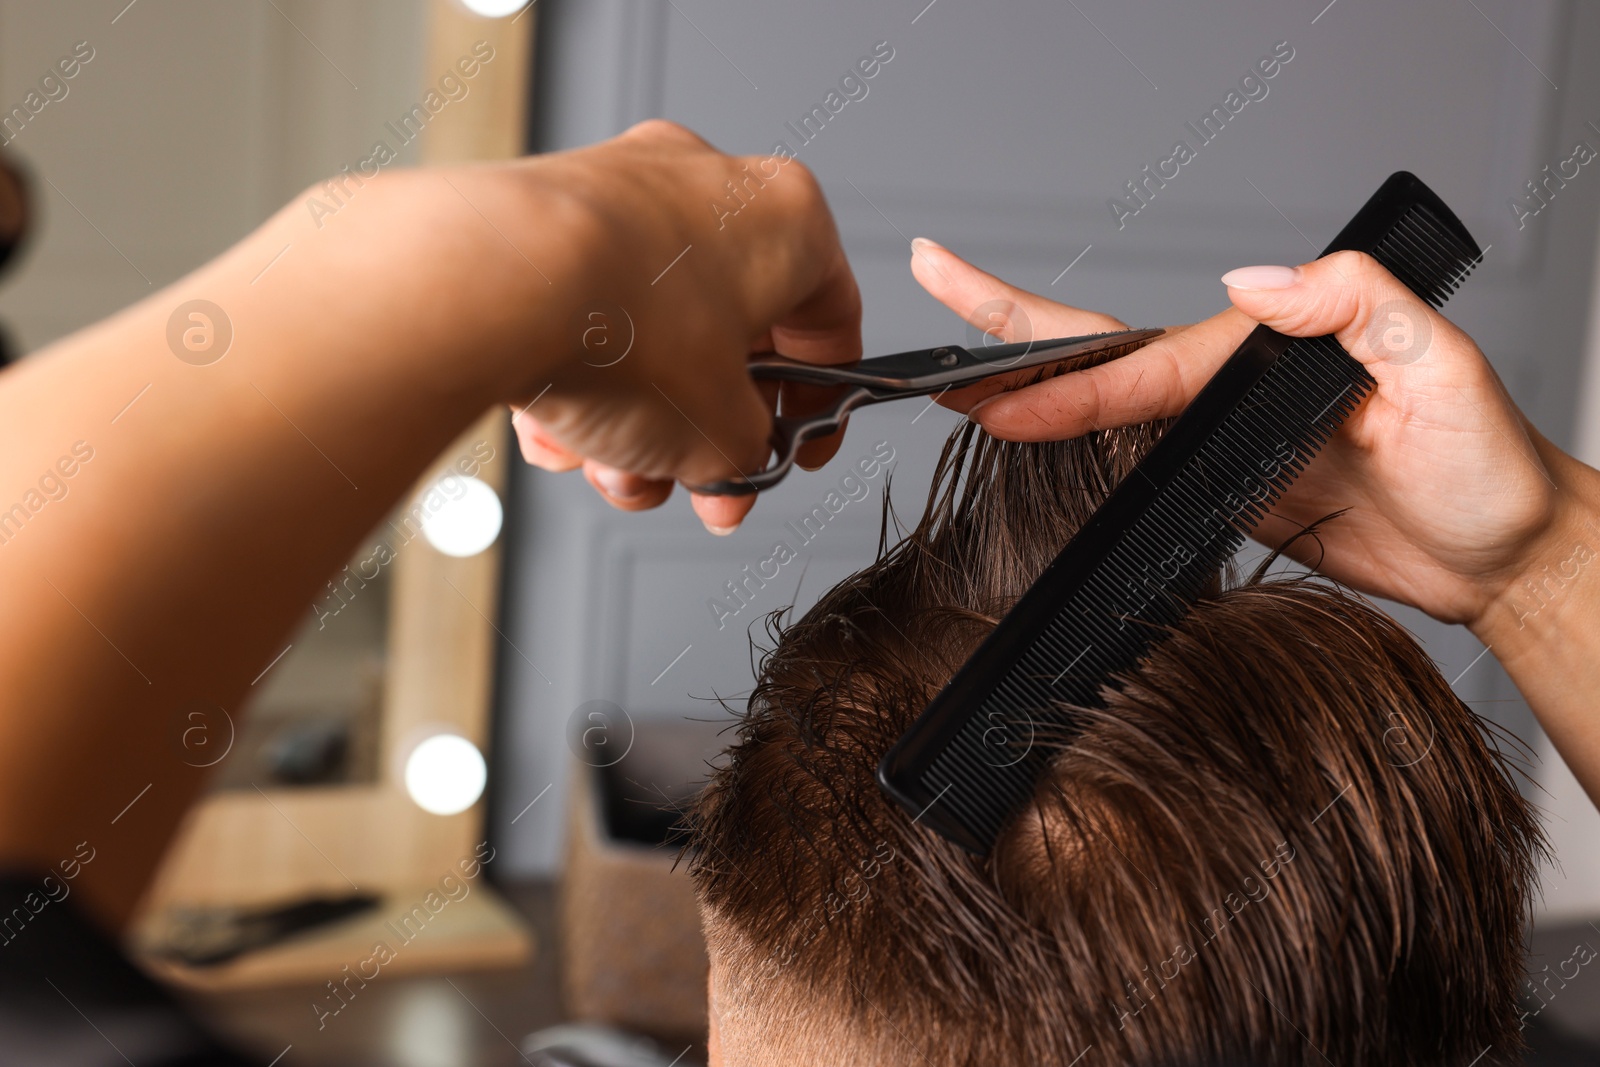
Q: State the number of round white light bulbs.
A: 3